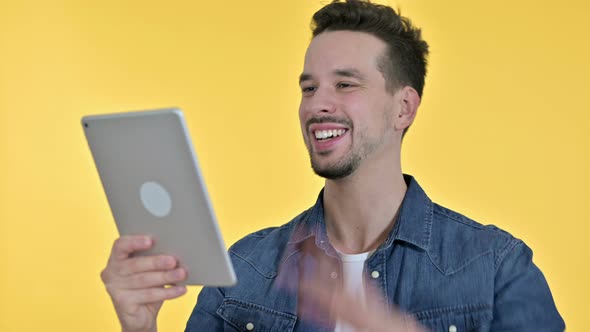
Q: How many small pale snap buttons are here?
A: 3